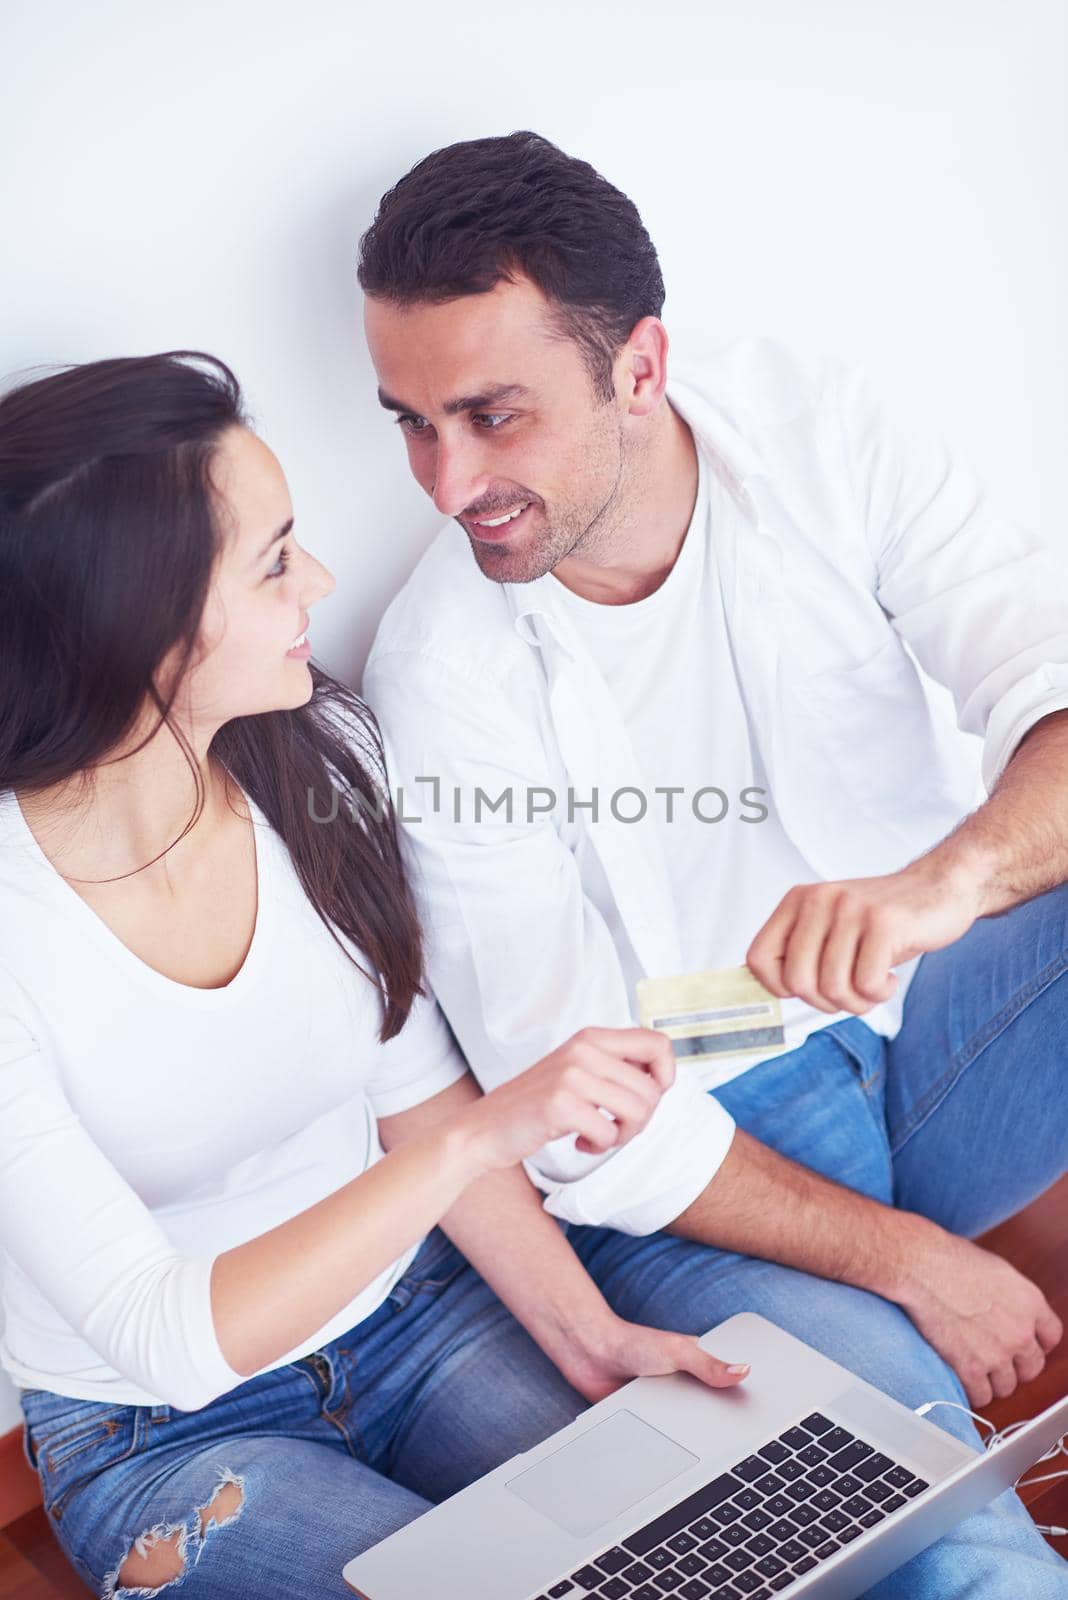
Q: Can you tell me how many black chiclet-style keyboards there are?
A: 1